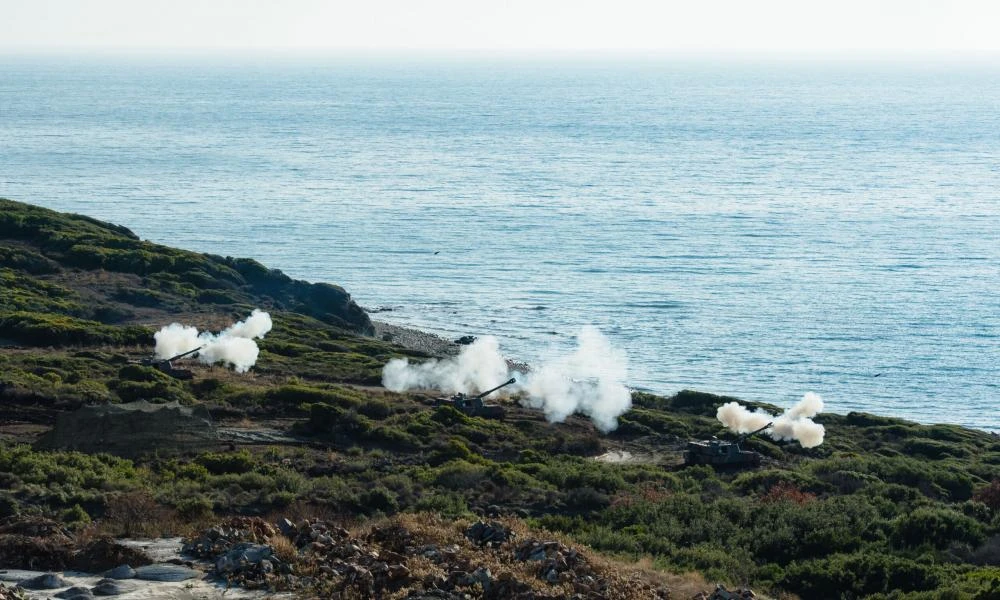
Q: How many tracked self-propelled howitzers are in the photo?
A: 3